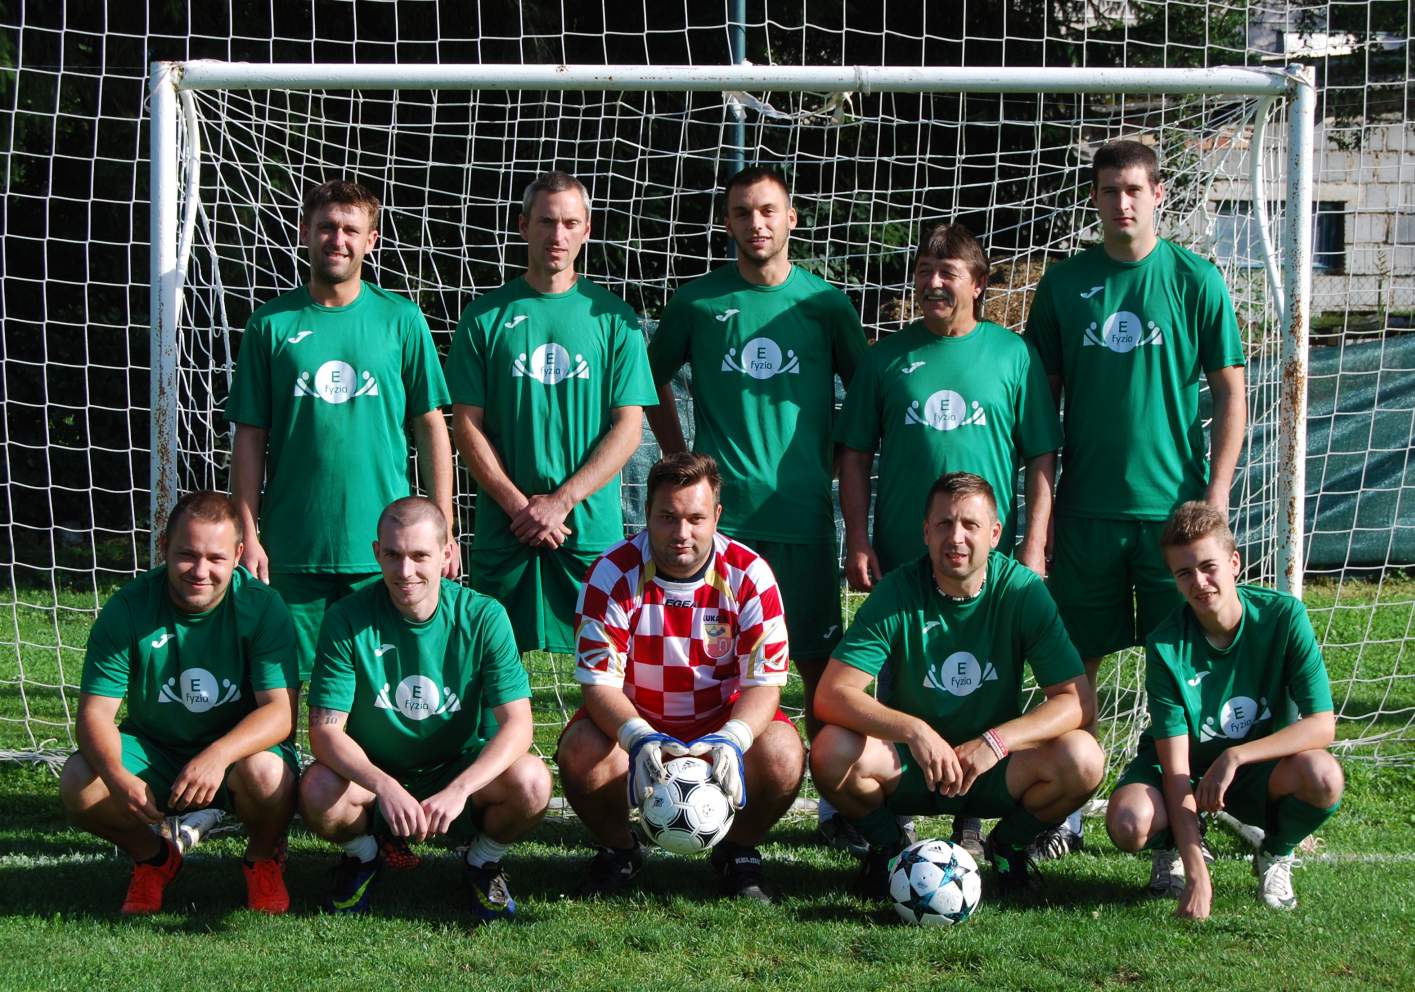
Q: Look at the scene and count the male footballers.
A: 10